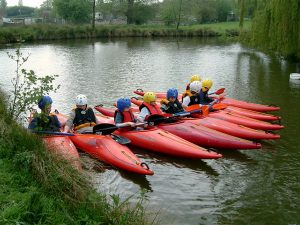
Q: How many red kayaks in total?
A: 8